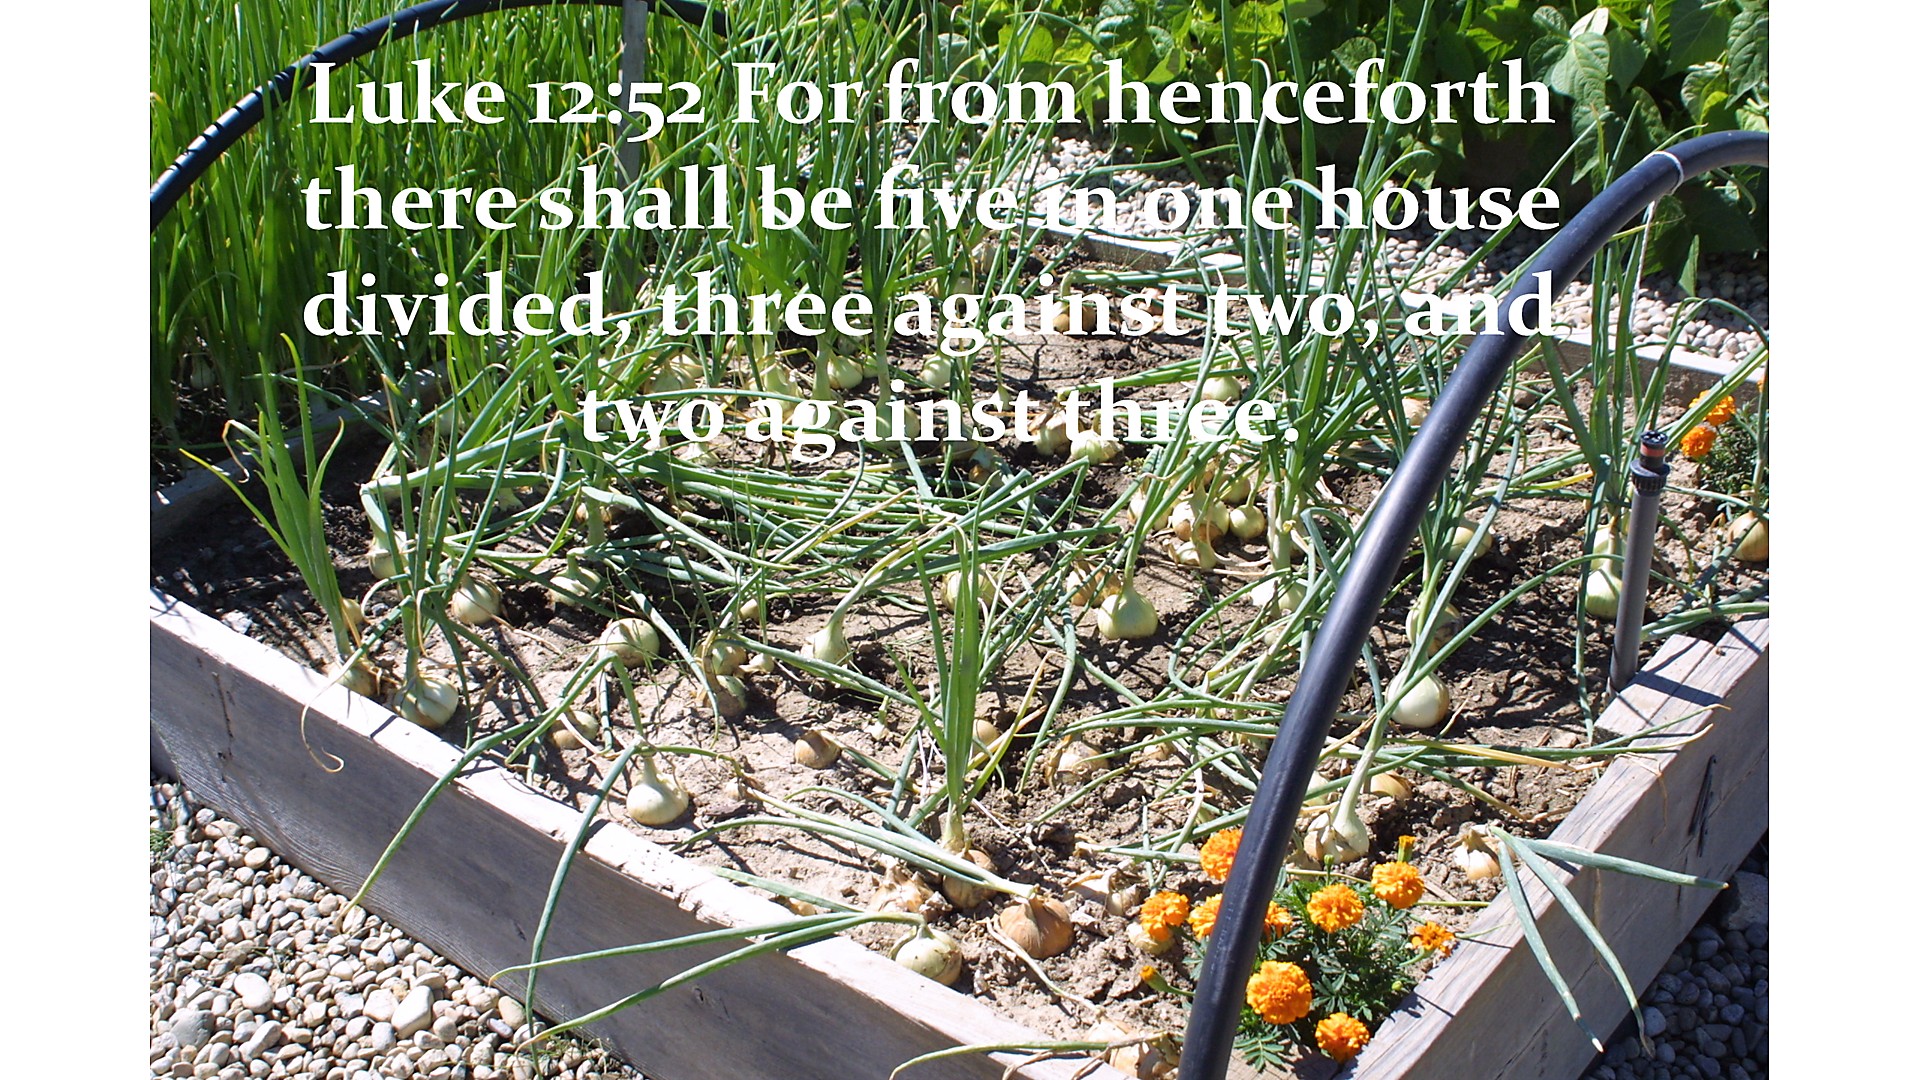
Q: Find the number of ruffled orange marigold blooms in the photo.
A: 11